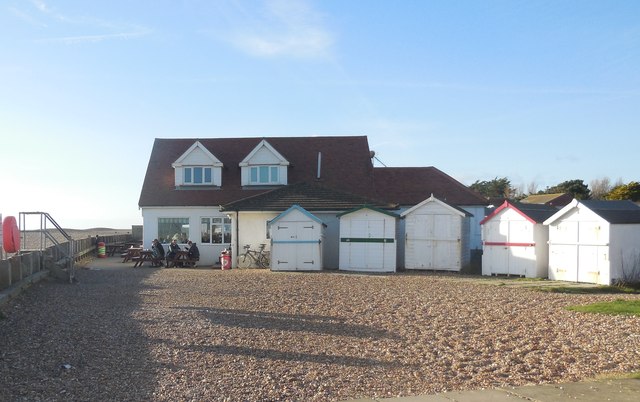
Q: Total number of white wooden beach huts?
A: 5